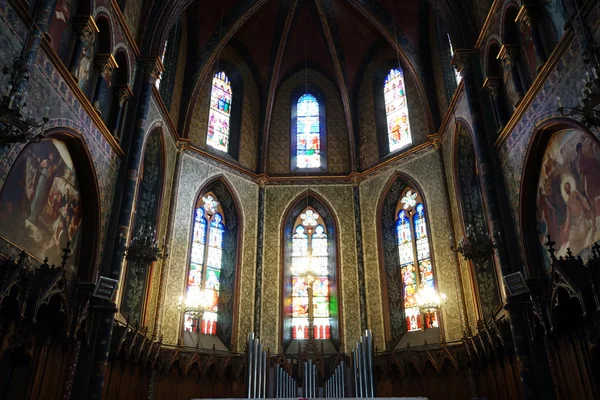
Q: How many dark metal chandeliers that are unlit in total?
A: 4